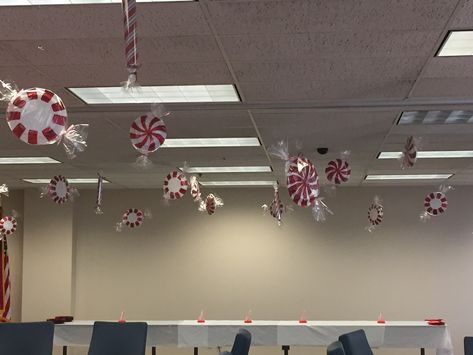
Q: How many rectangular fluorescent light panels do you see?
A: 11